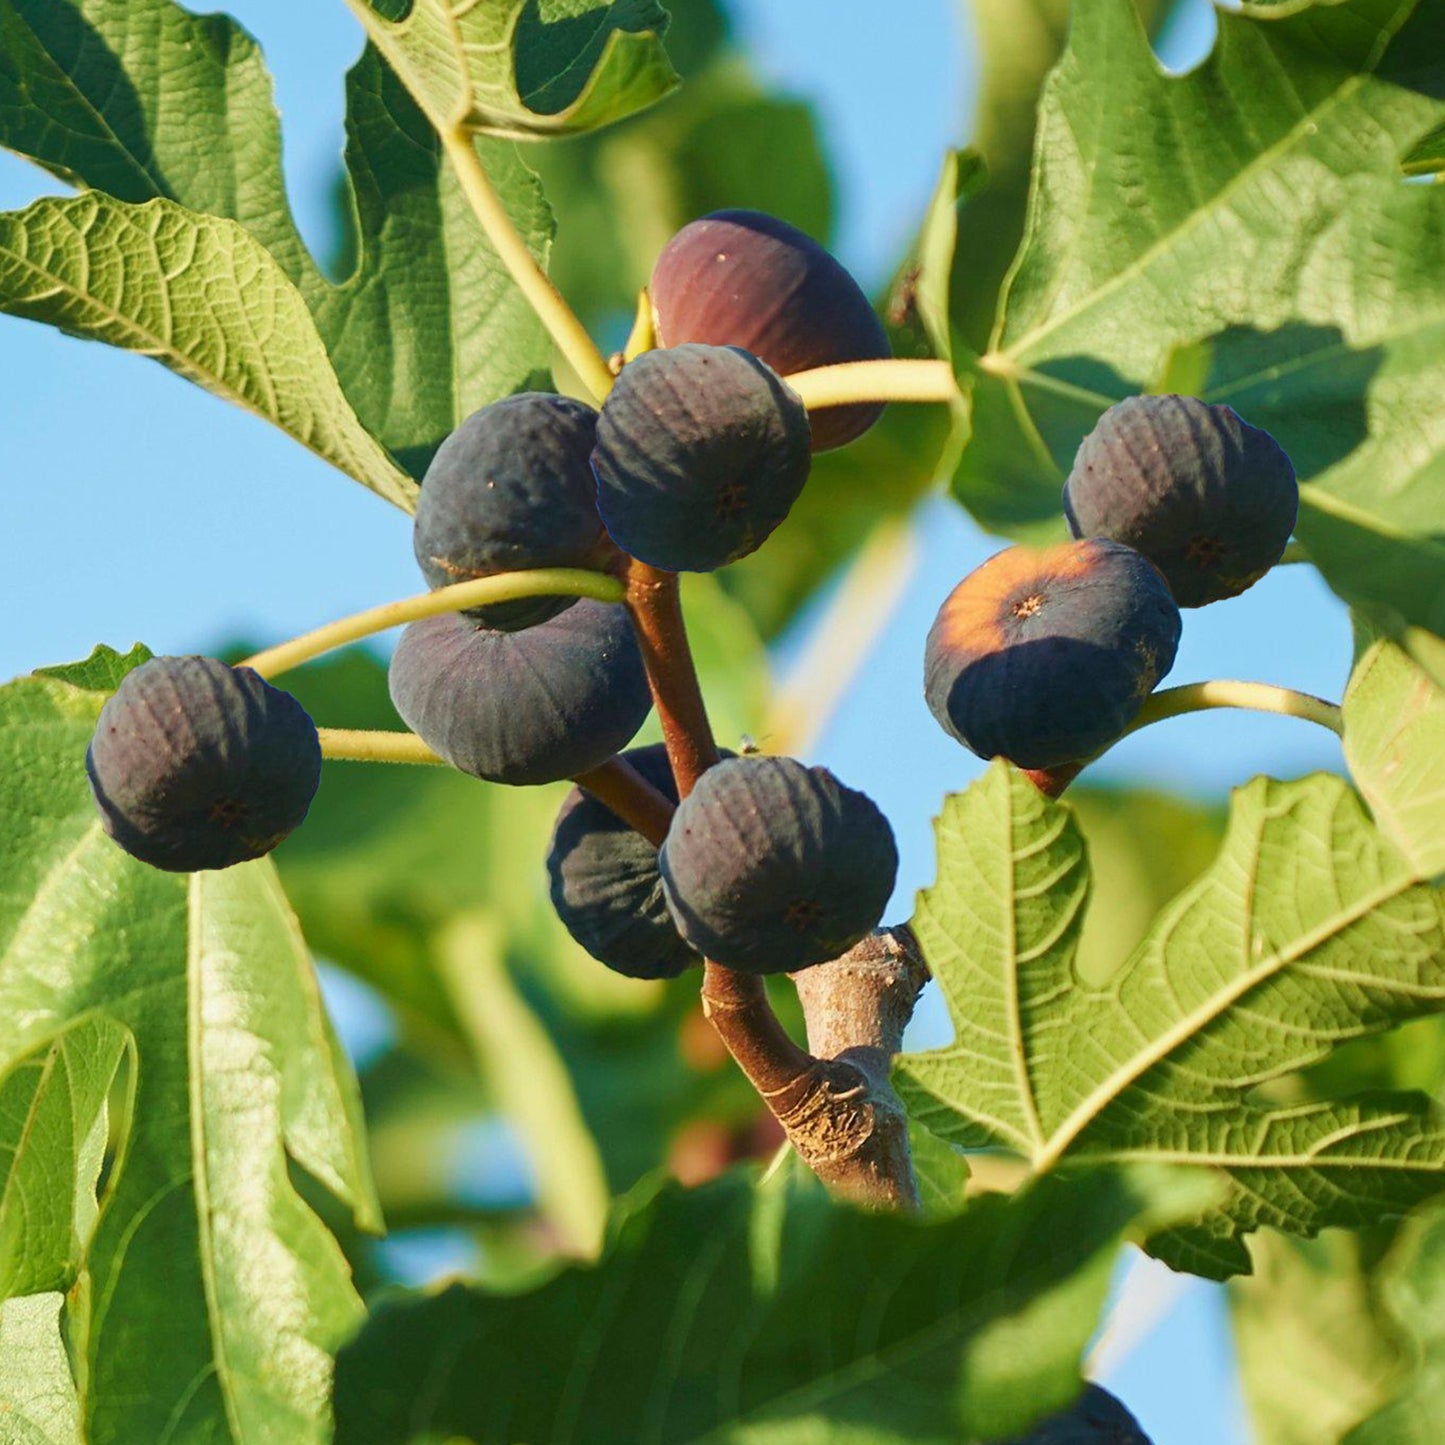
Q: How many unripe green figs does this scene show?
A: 0